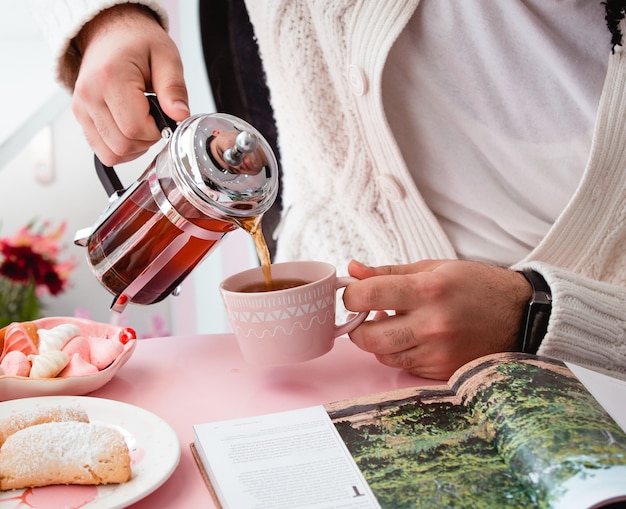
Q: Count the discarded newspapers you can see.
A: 0